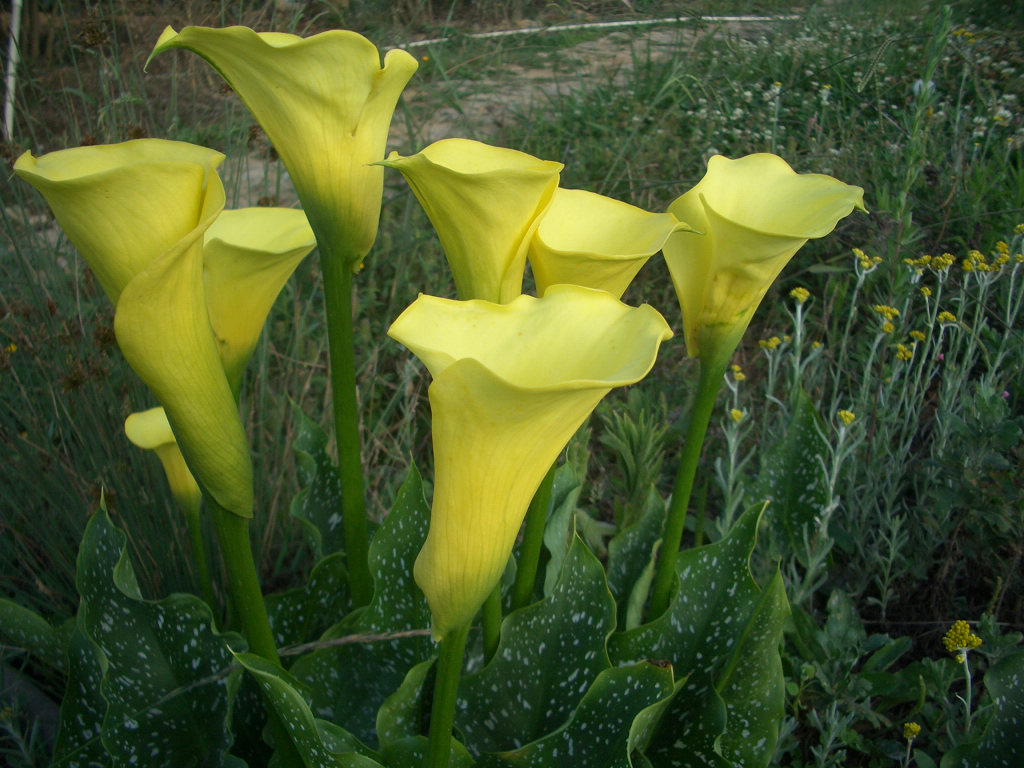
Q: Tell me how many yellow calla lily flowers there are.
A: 8